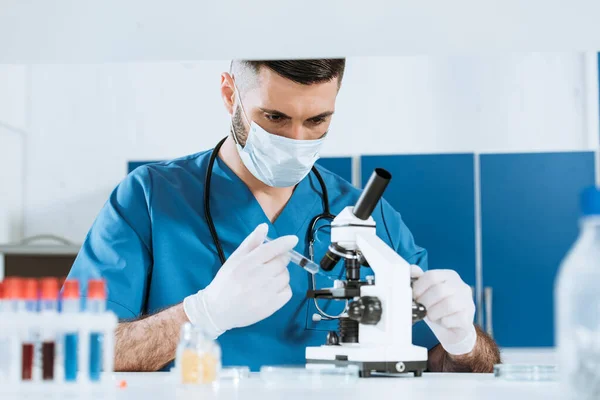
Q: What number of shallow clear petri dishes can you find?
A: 3